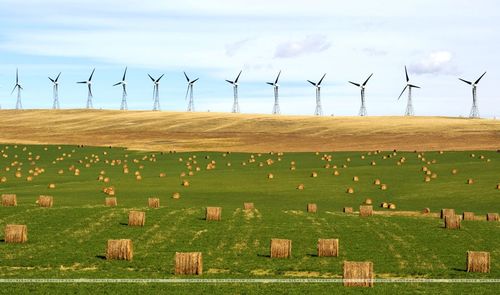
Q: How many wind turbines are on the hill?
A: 12